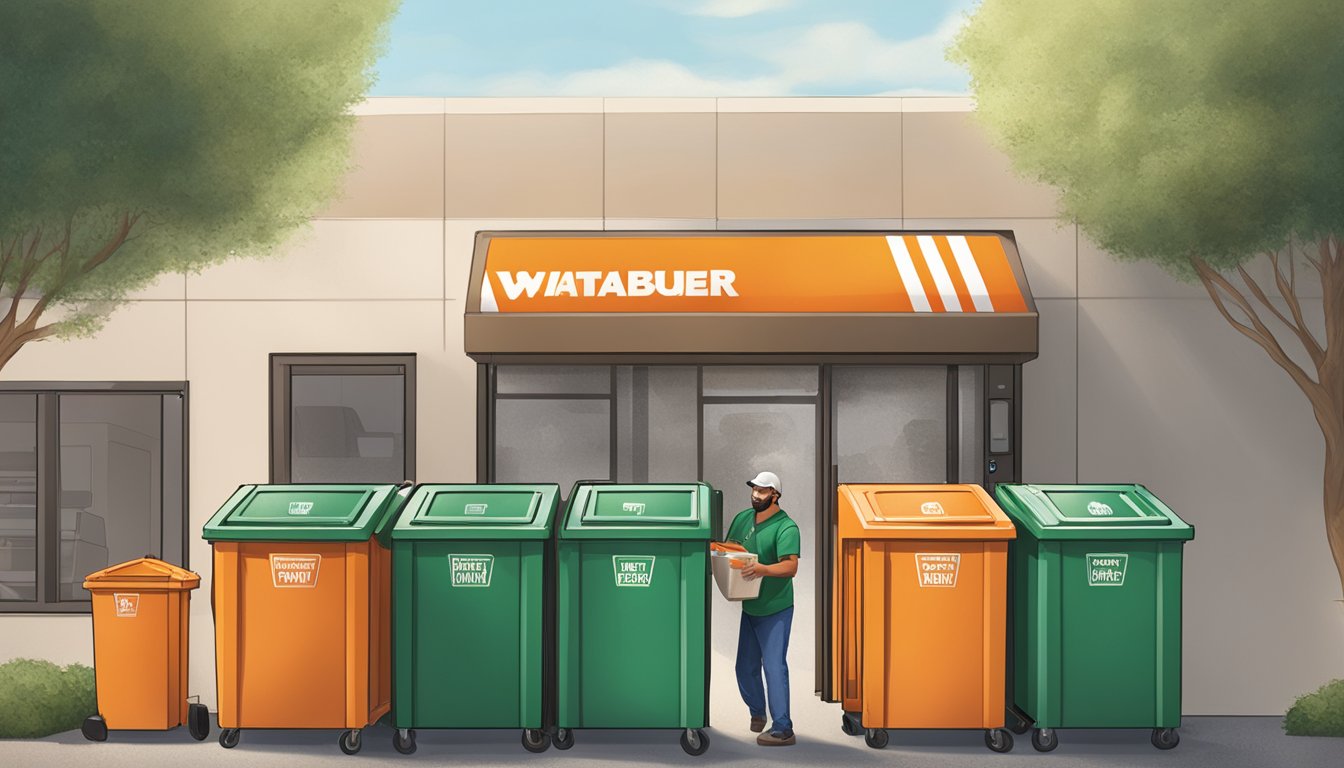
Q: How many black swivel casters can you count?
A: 10